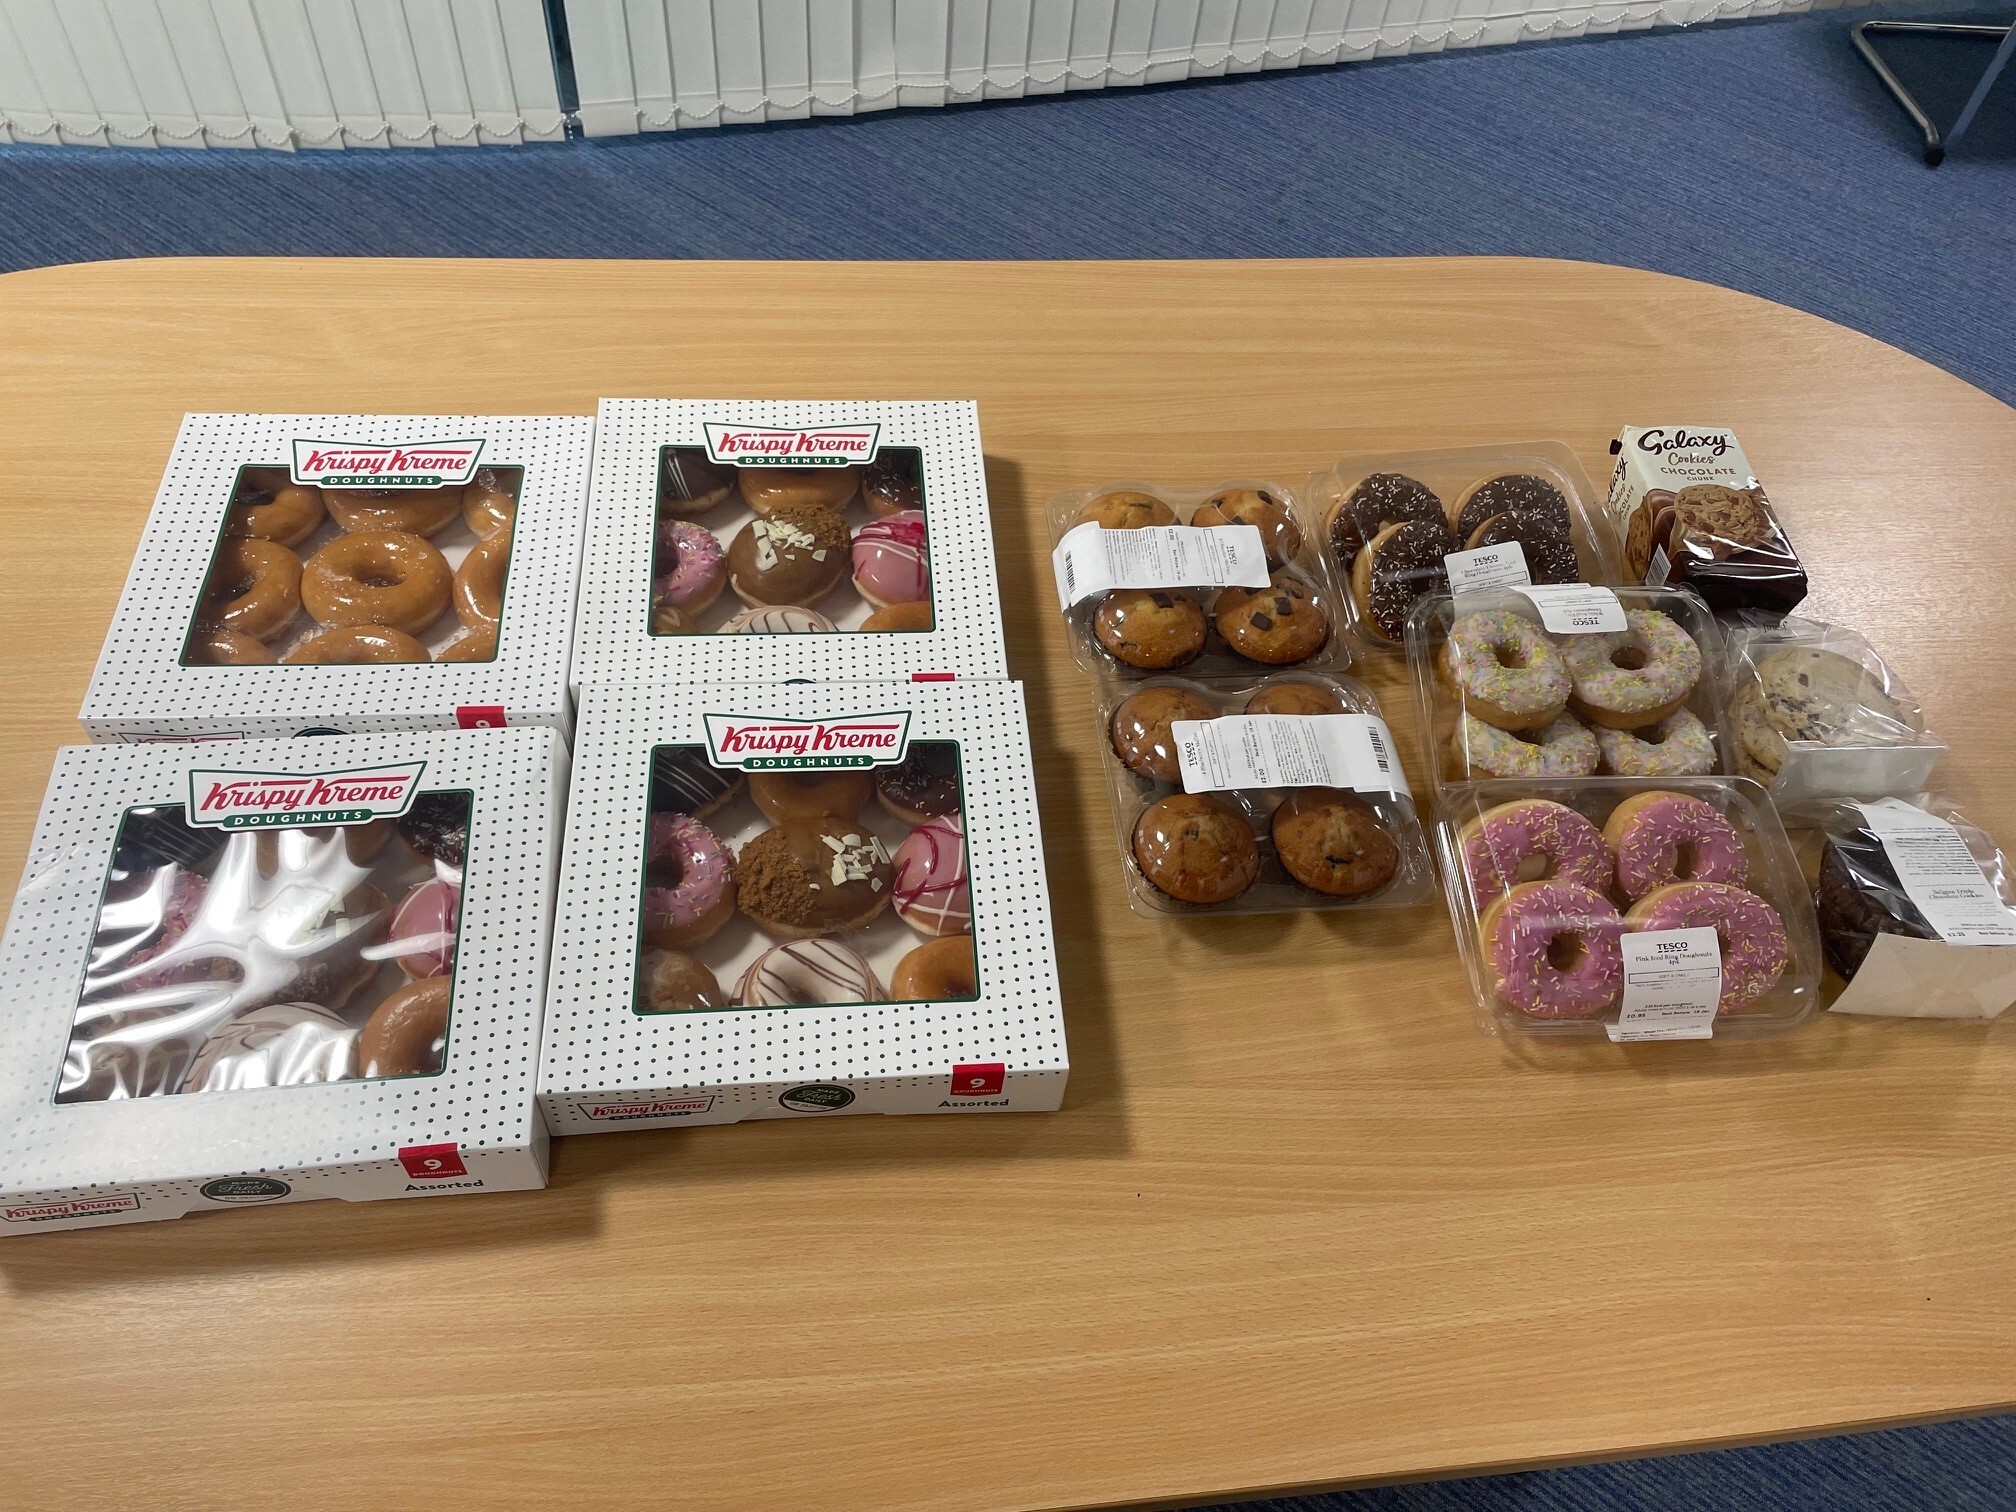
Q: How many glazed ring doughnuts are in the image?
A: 15